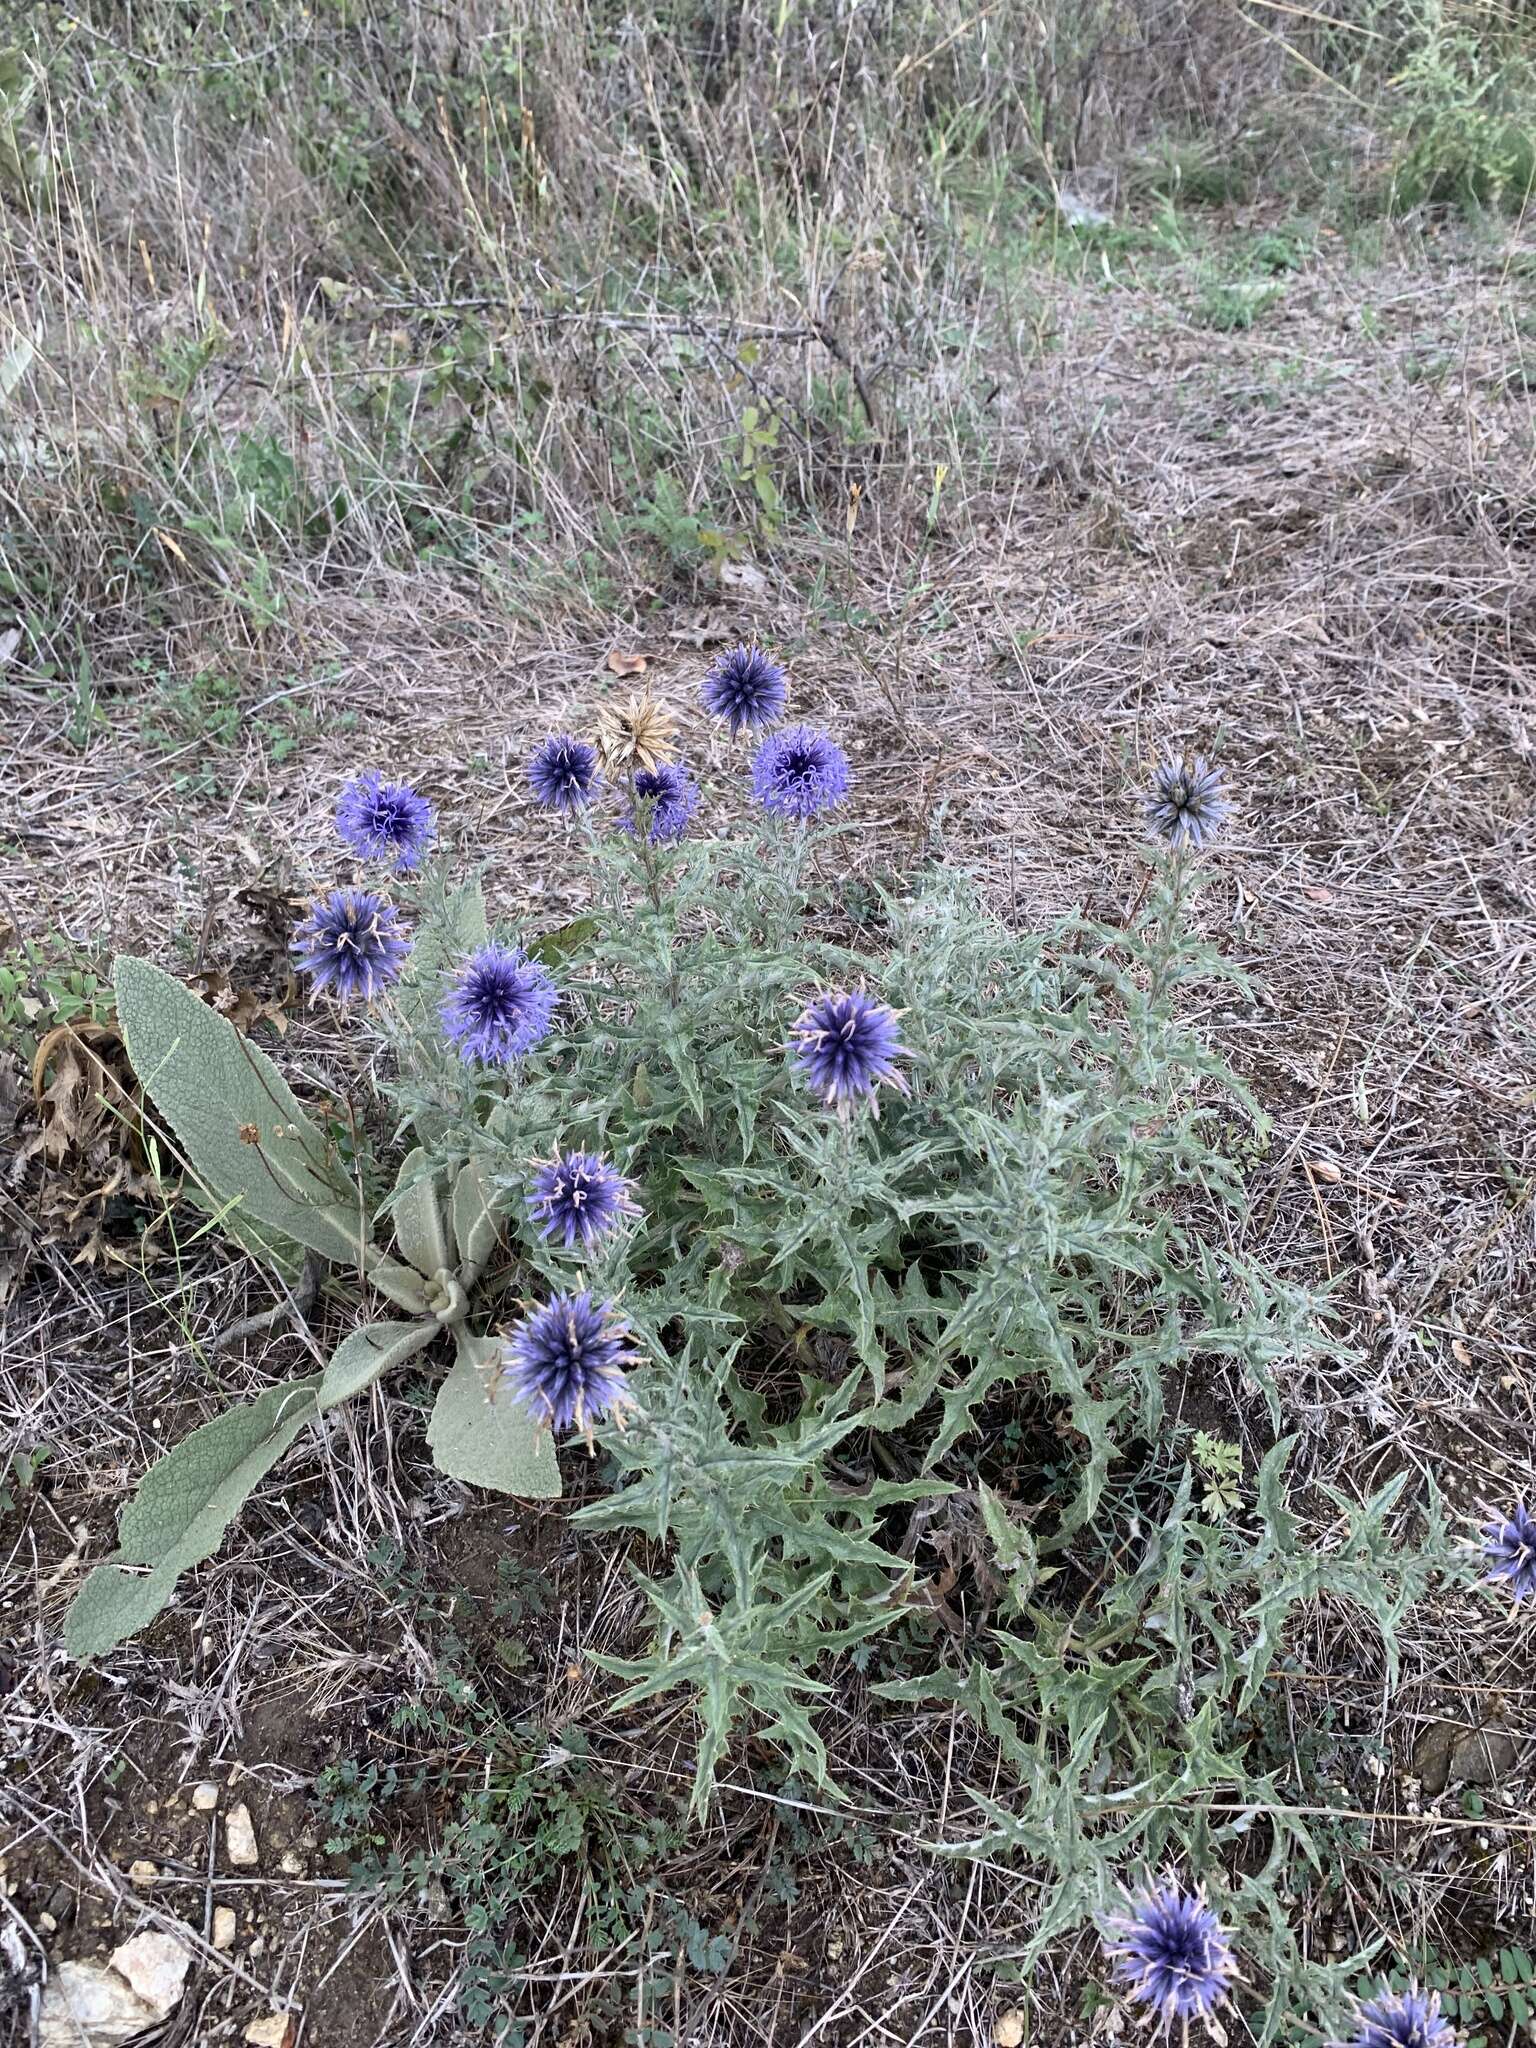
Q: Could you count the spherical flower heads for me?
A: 15